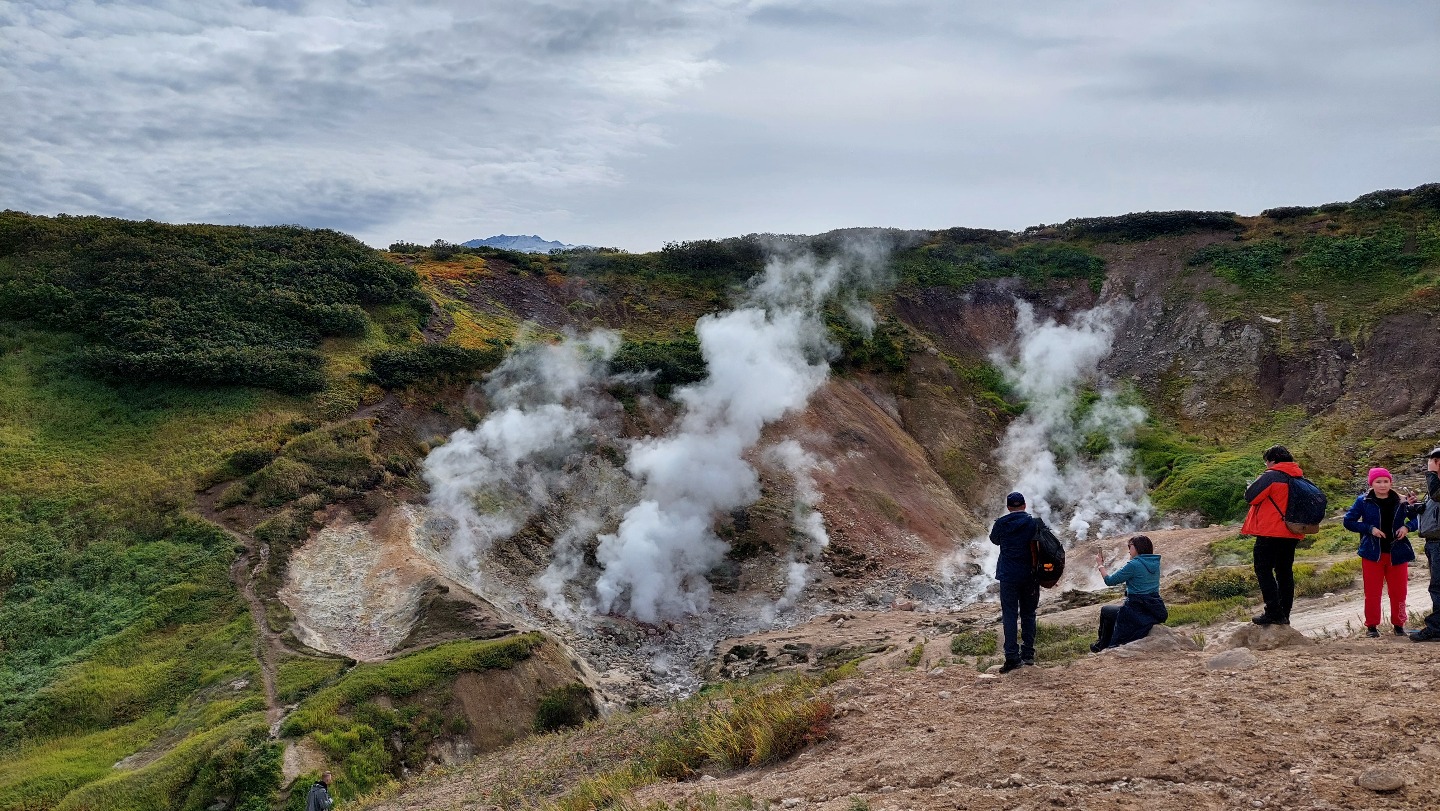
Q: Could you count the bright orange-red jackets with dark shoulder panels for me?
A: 1